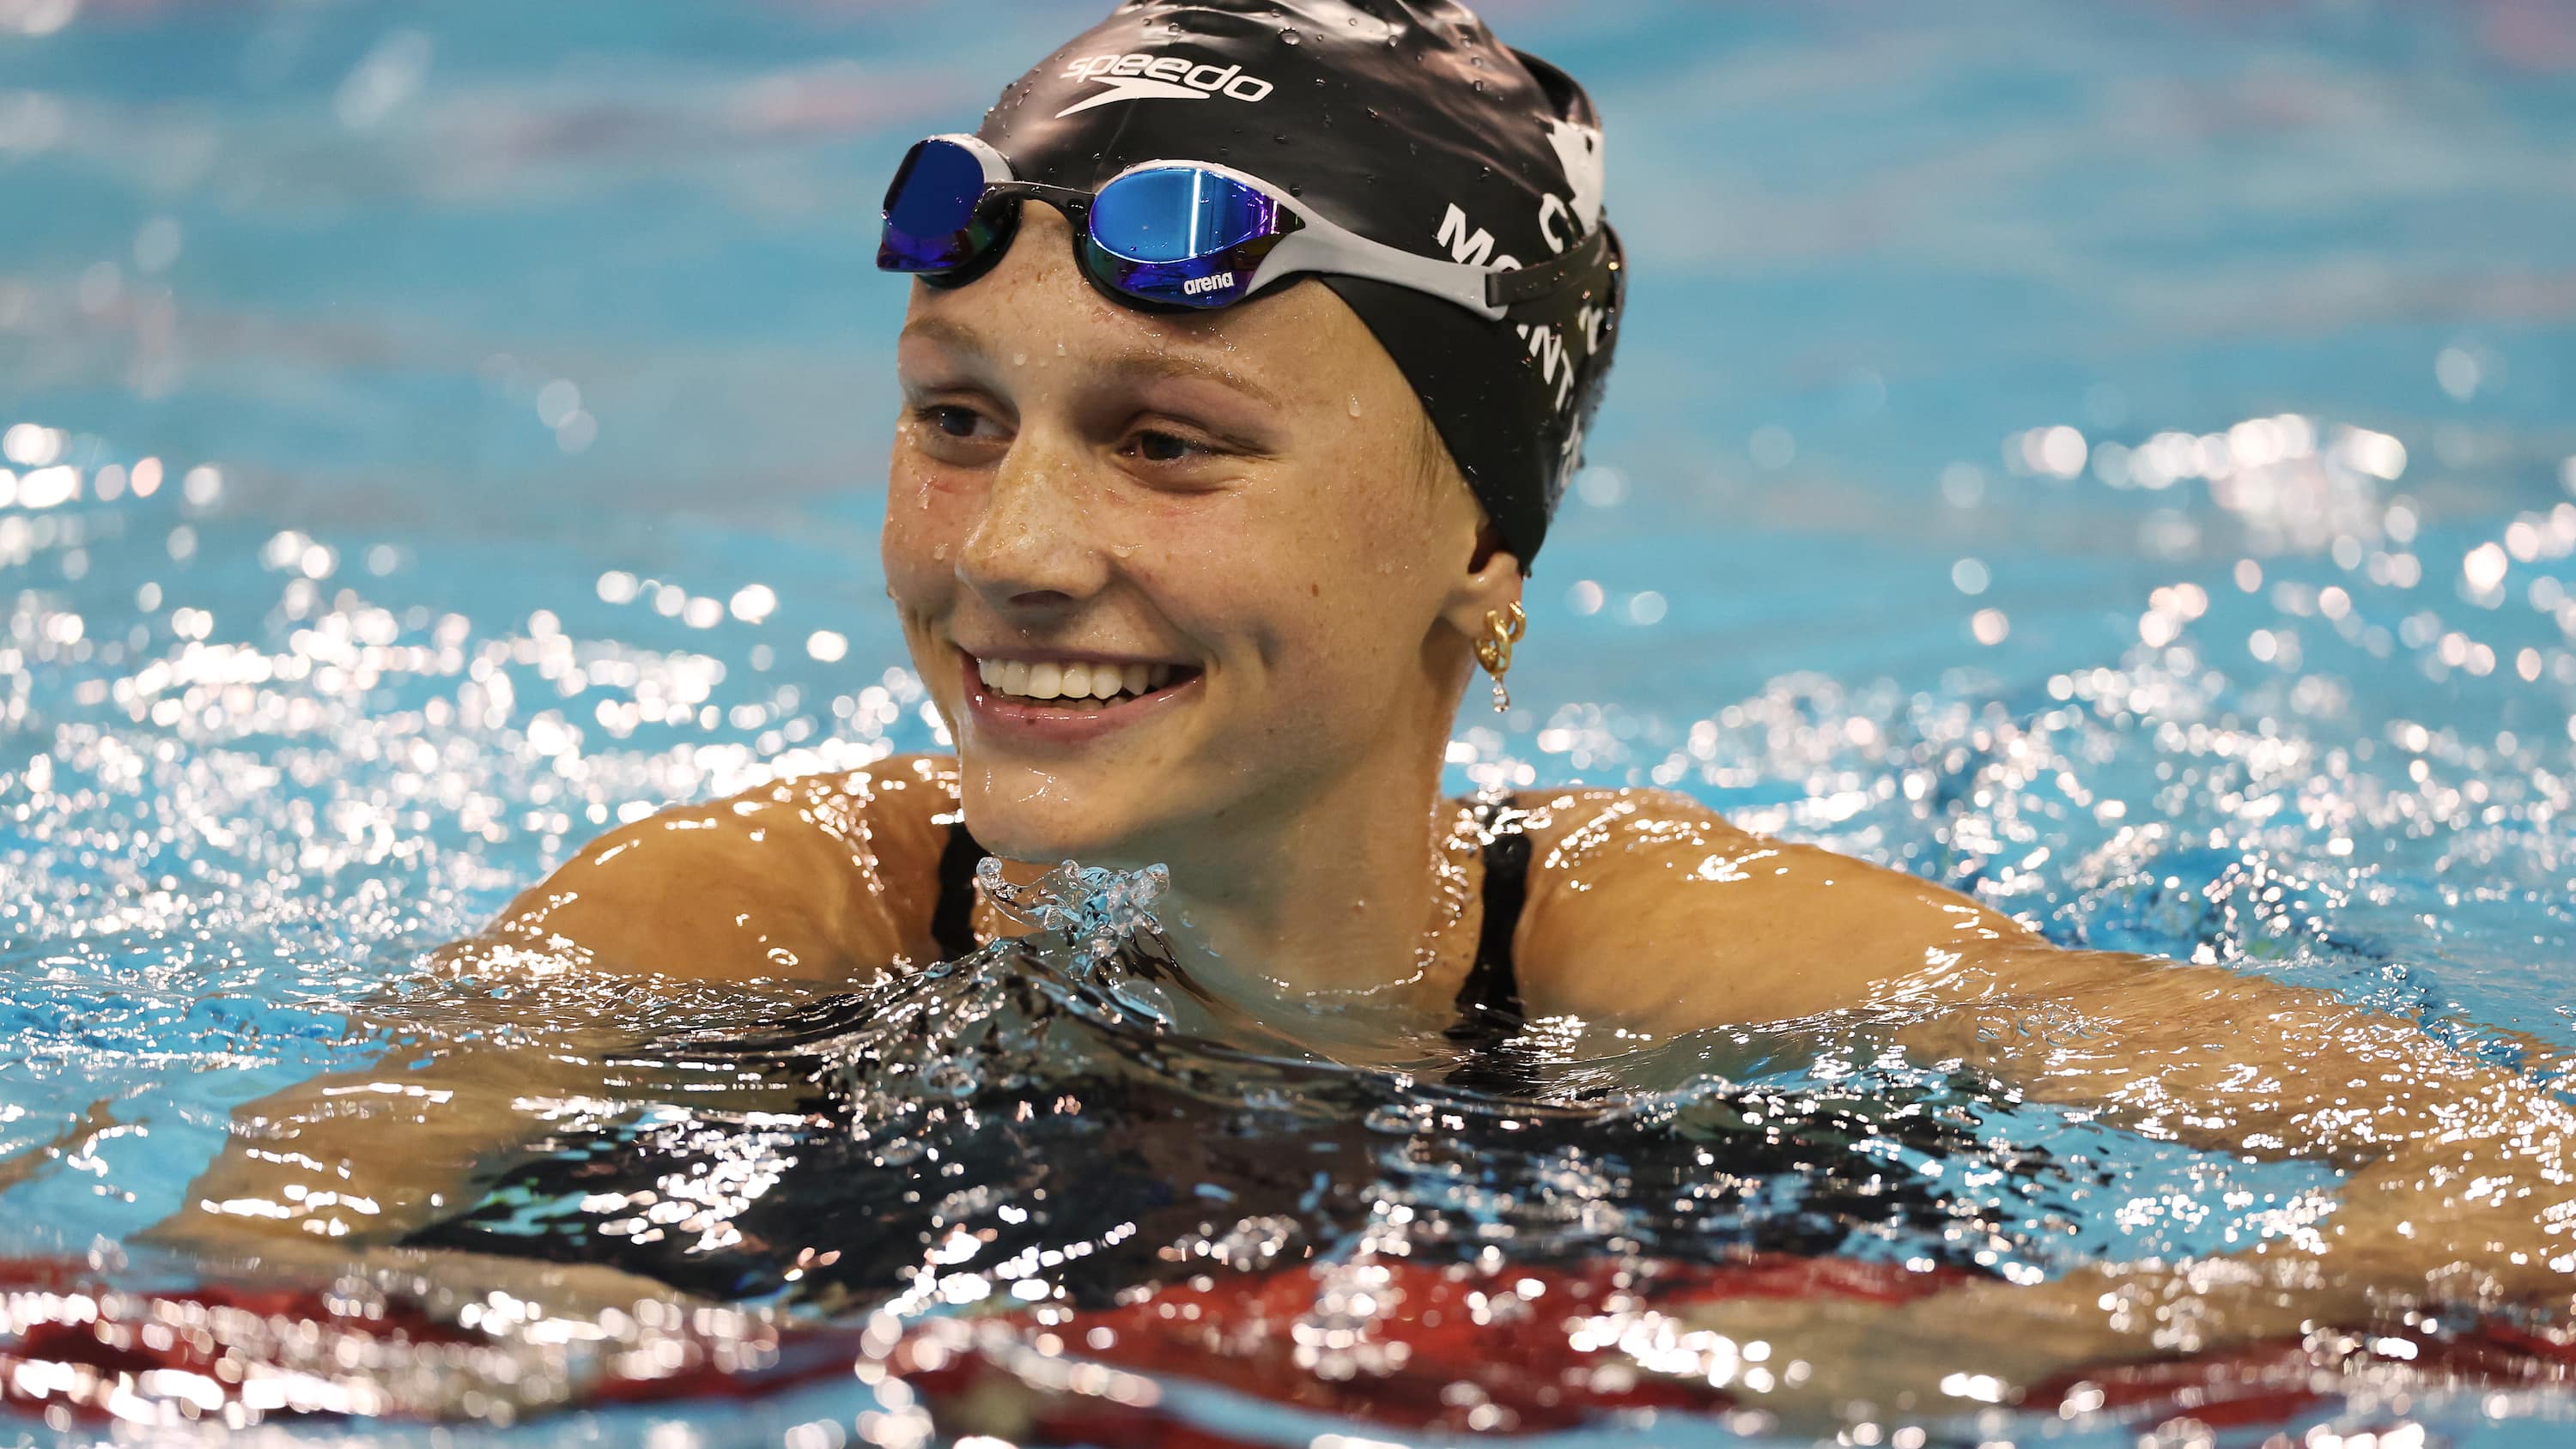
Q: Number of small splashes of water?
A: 1